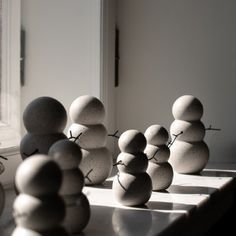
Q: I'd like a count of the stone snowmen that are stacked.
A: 7